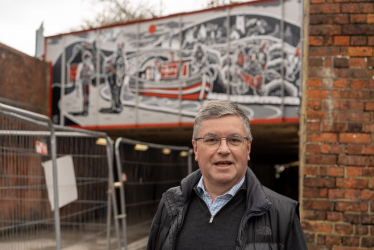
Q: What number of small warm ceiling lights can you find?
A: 4